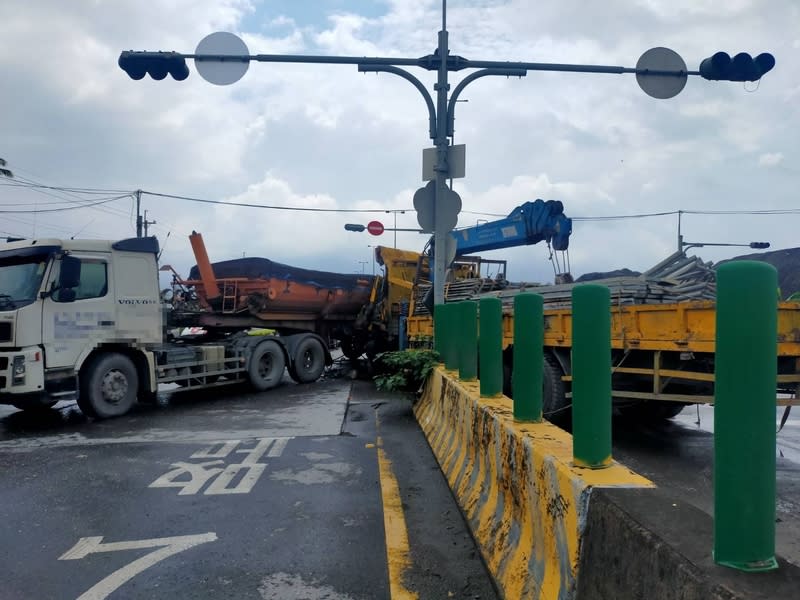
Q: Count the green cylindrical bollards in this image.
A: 7